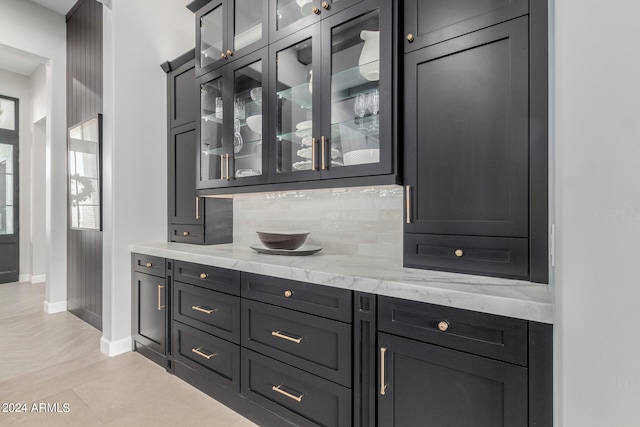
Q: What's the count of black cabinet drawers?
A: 10